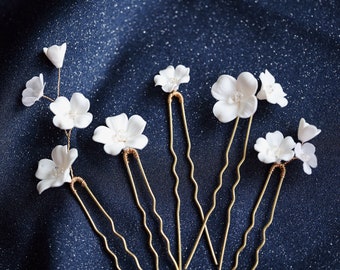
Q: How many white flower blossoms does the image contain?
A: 11